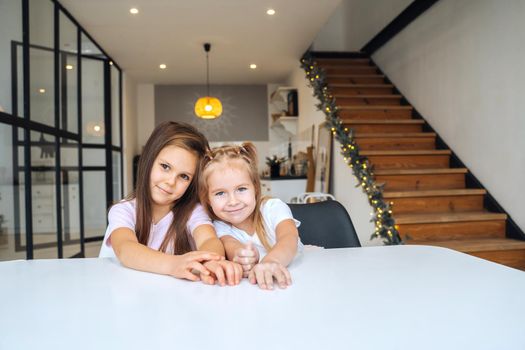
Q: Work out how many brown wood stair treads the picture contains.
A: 13